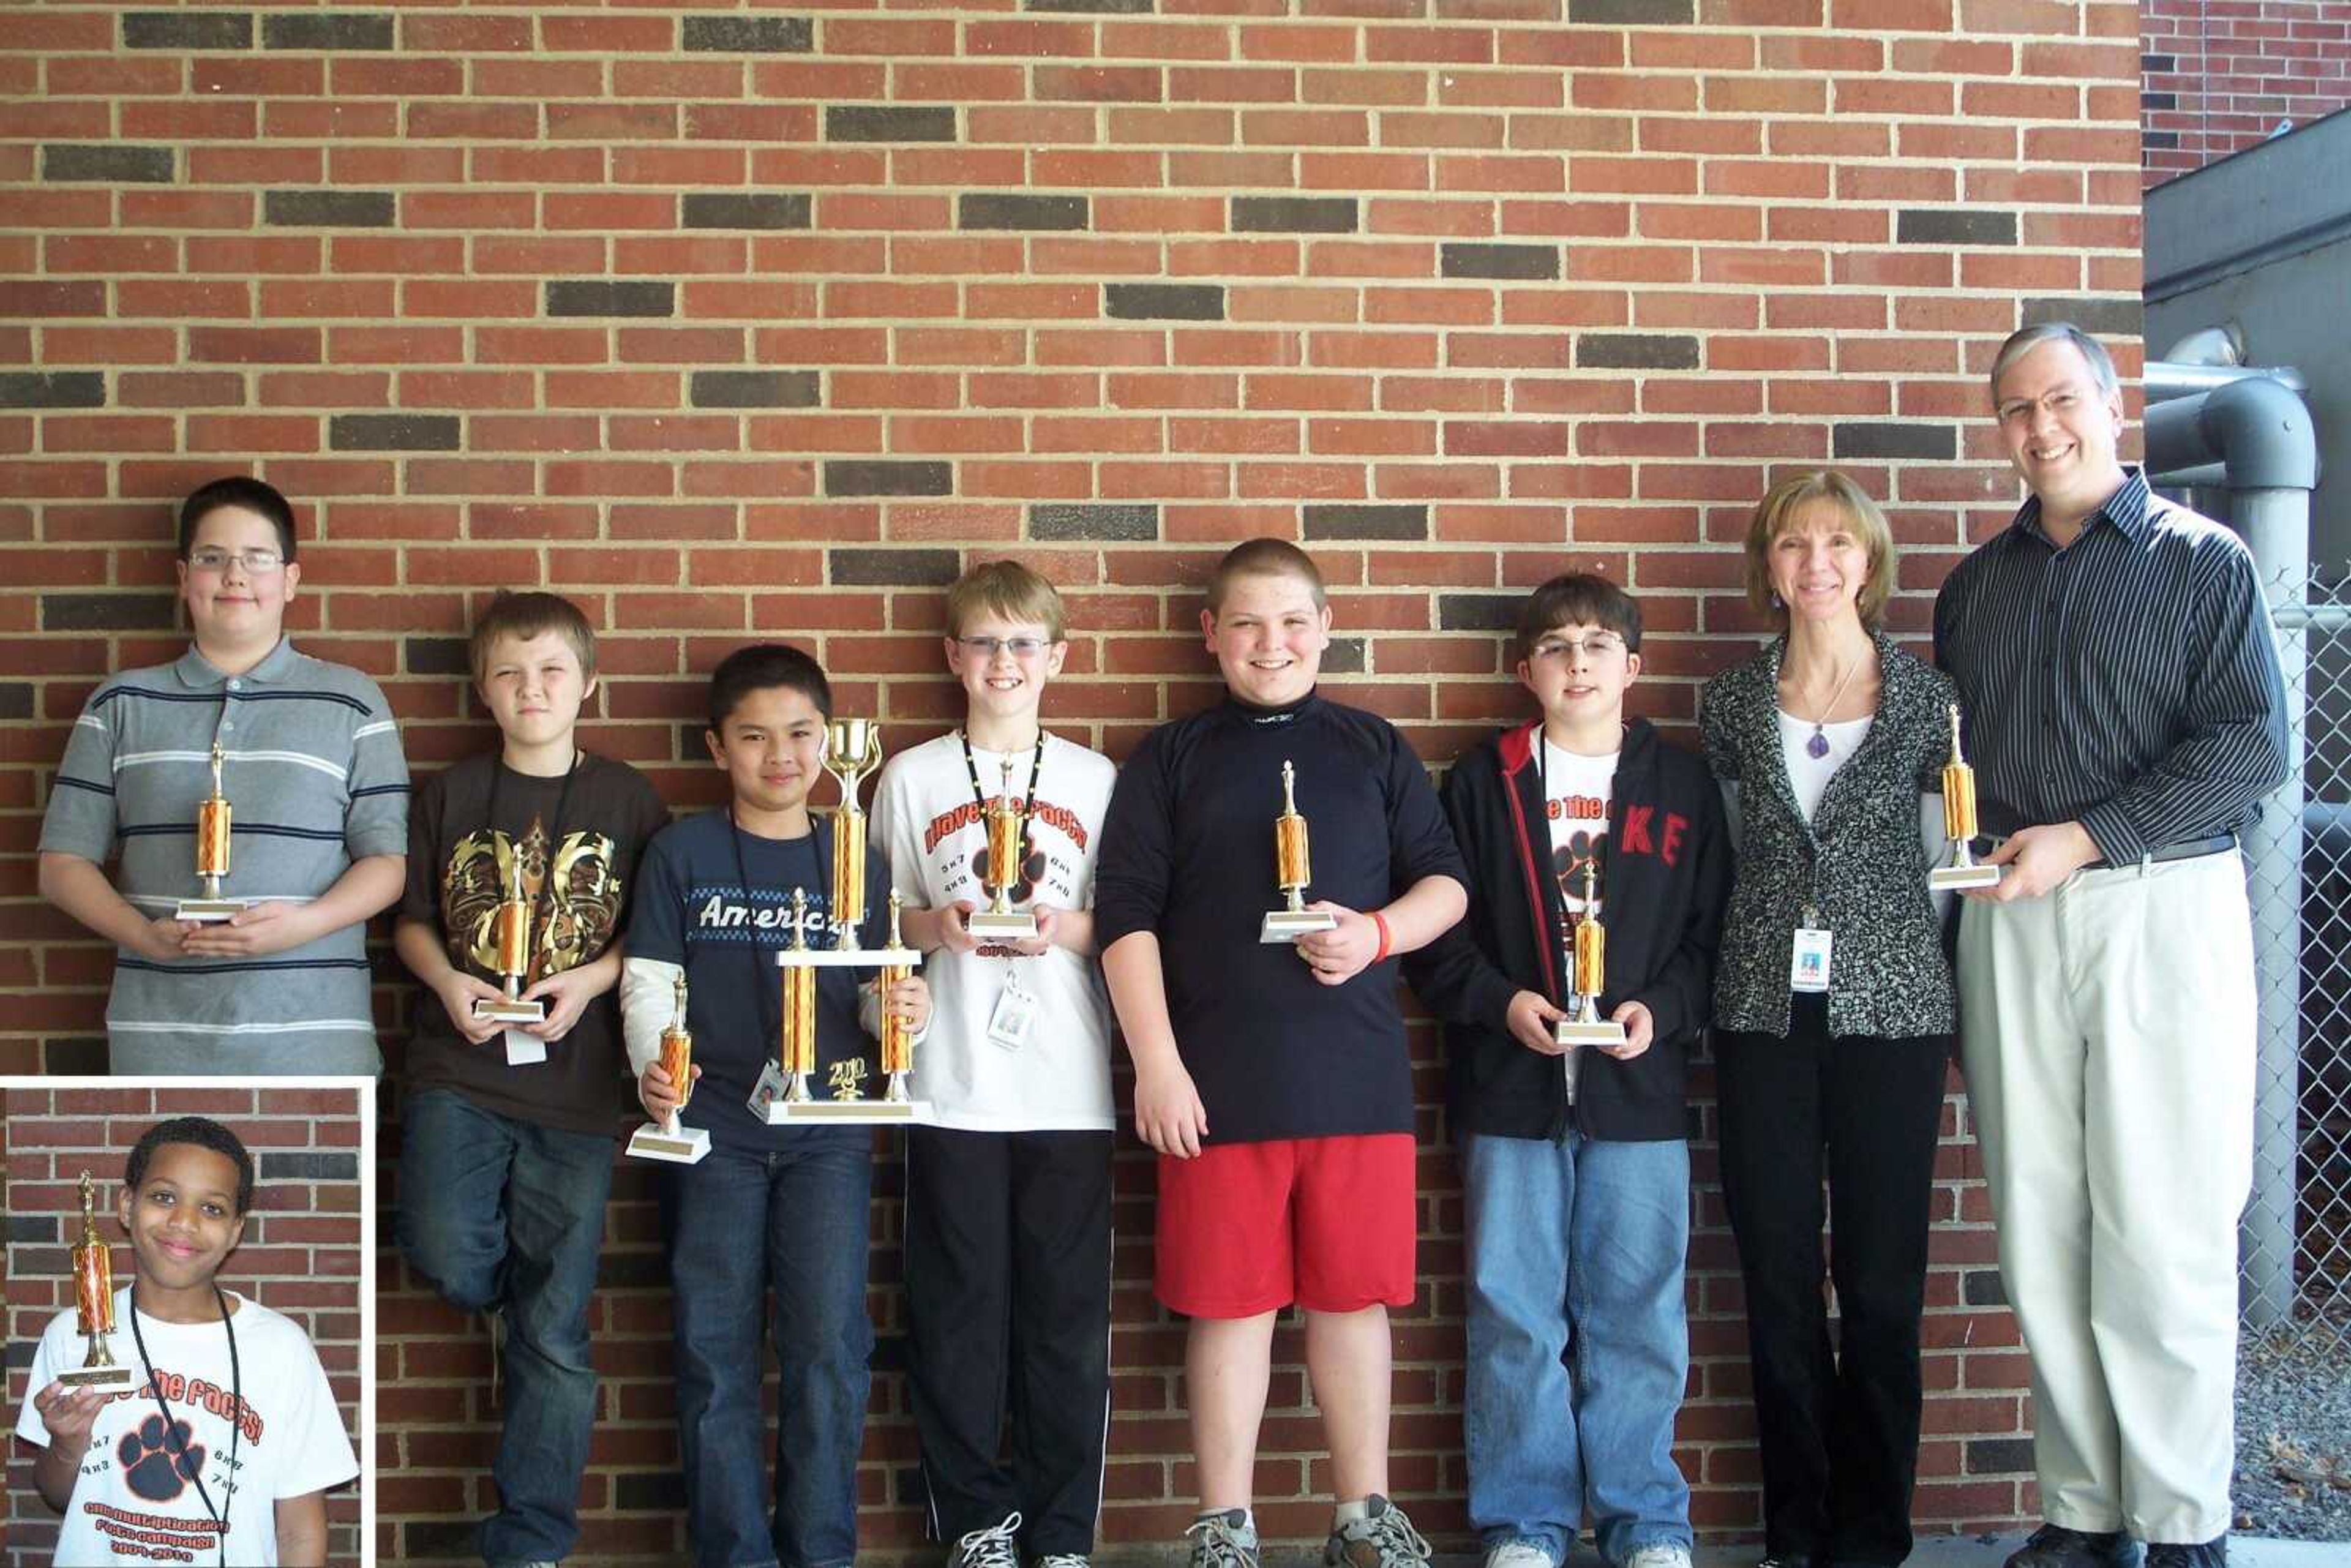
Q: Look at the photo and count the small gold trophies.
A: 8